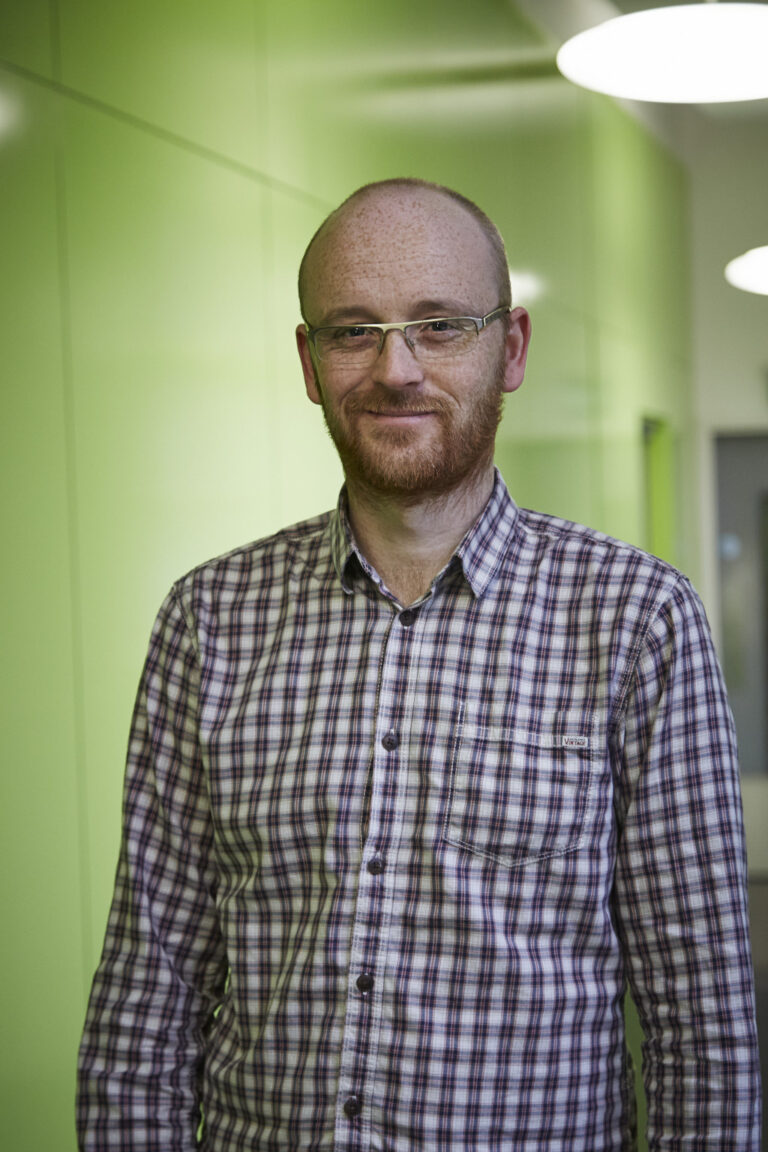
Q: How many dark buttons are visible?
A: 5